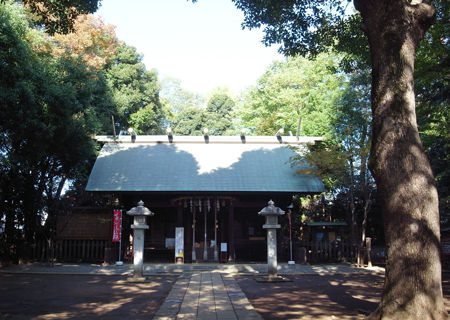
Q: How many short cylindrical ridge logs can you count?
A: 5